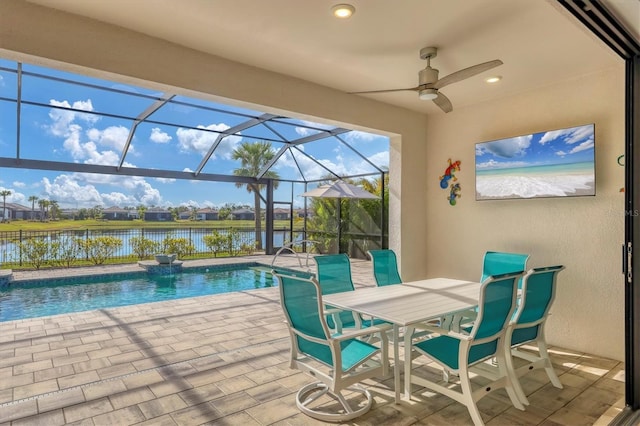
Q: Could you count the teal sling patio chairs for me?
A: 6